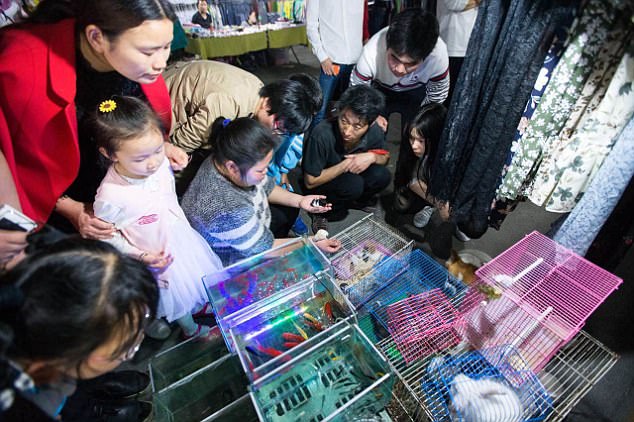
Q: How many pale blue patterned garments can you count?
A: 1